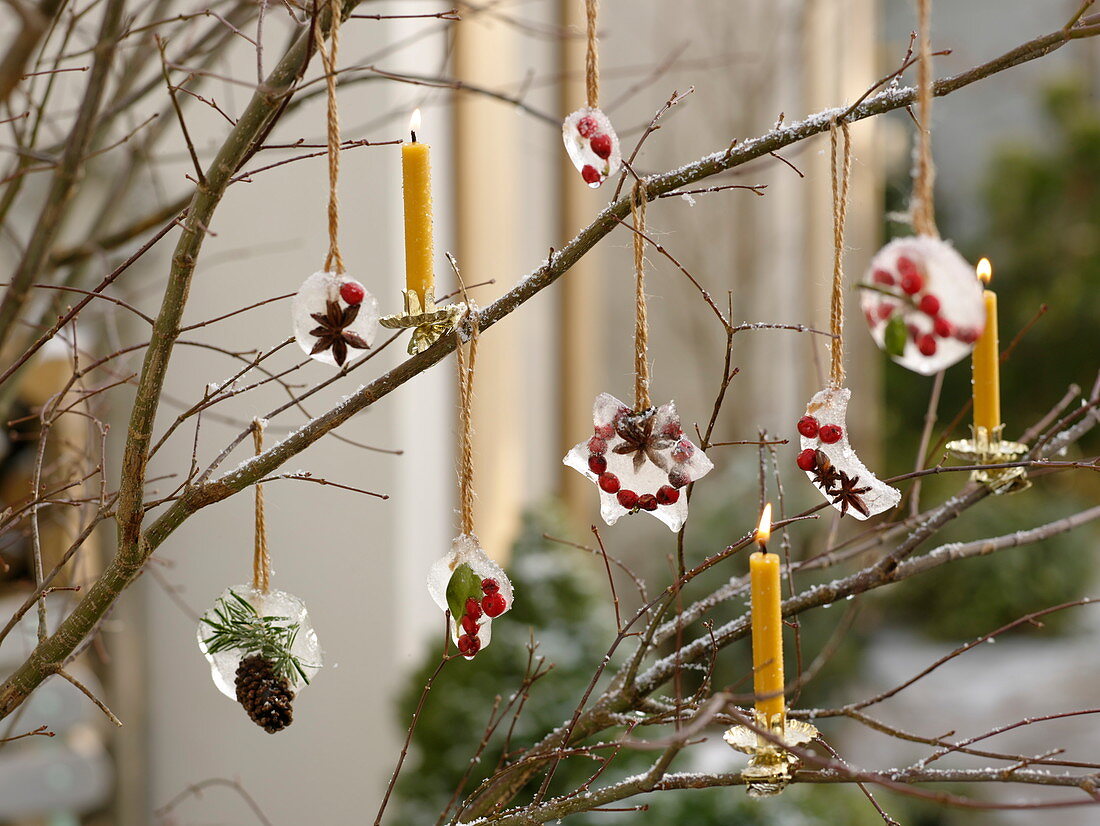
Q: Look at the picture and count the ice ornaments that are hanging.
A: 7